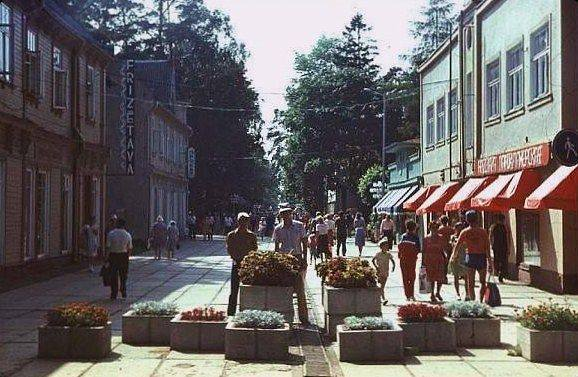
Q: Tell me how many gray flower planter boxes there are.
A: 10